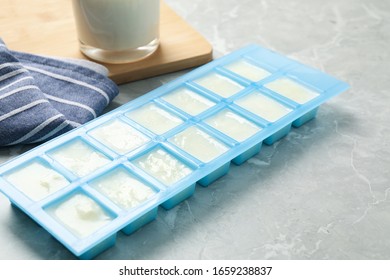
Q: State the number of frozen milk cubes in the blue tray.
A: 14